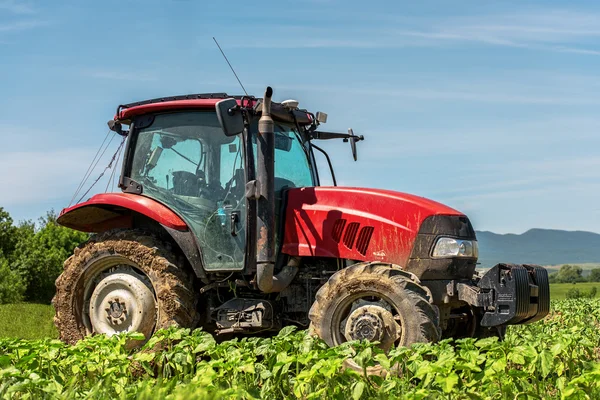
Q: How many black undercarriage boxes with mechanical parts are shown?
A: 1